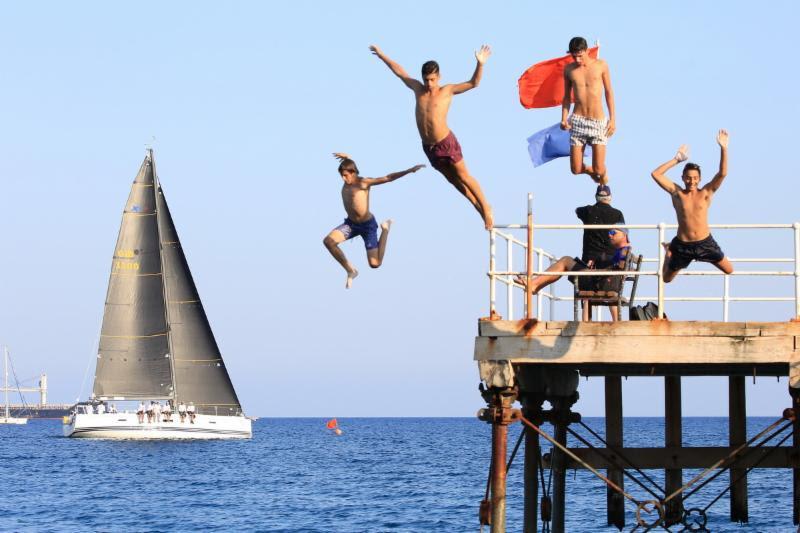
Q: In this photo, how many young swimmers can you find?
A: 4